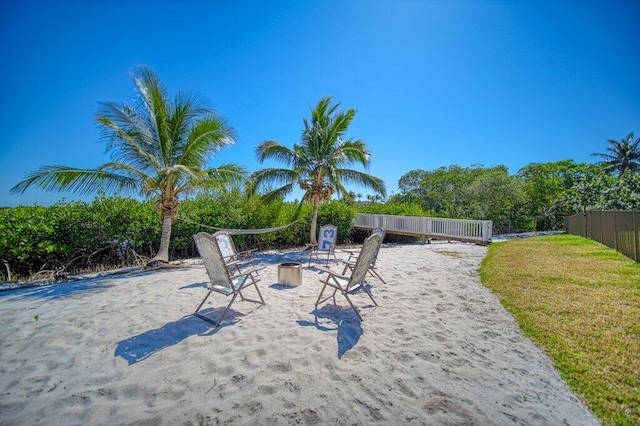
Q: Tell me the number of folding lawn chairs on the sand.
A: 5